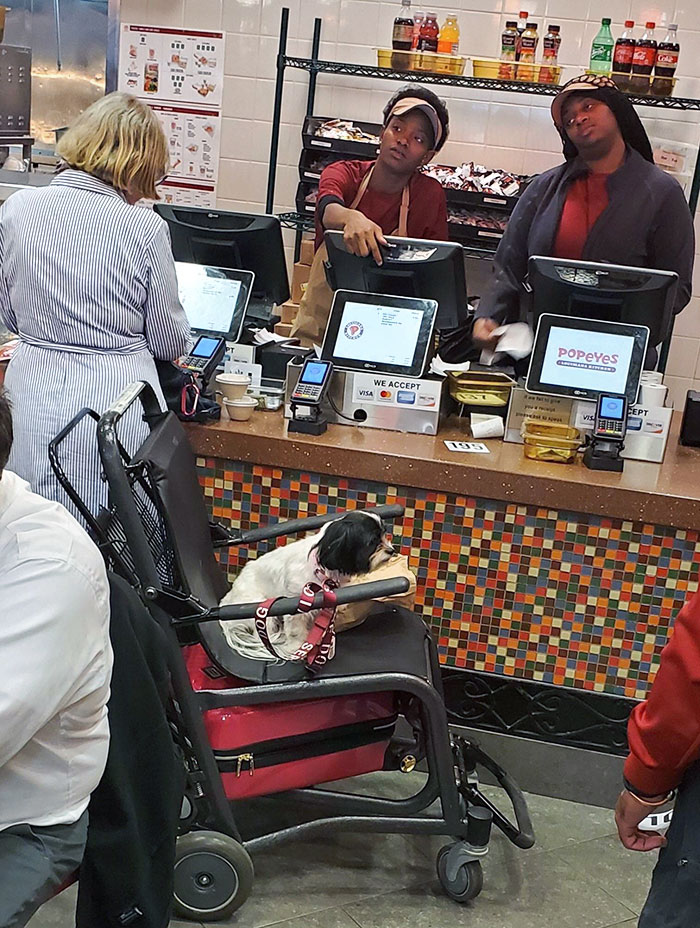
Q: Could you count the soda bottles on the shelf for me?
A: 6